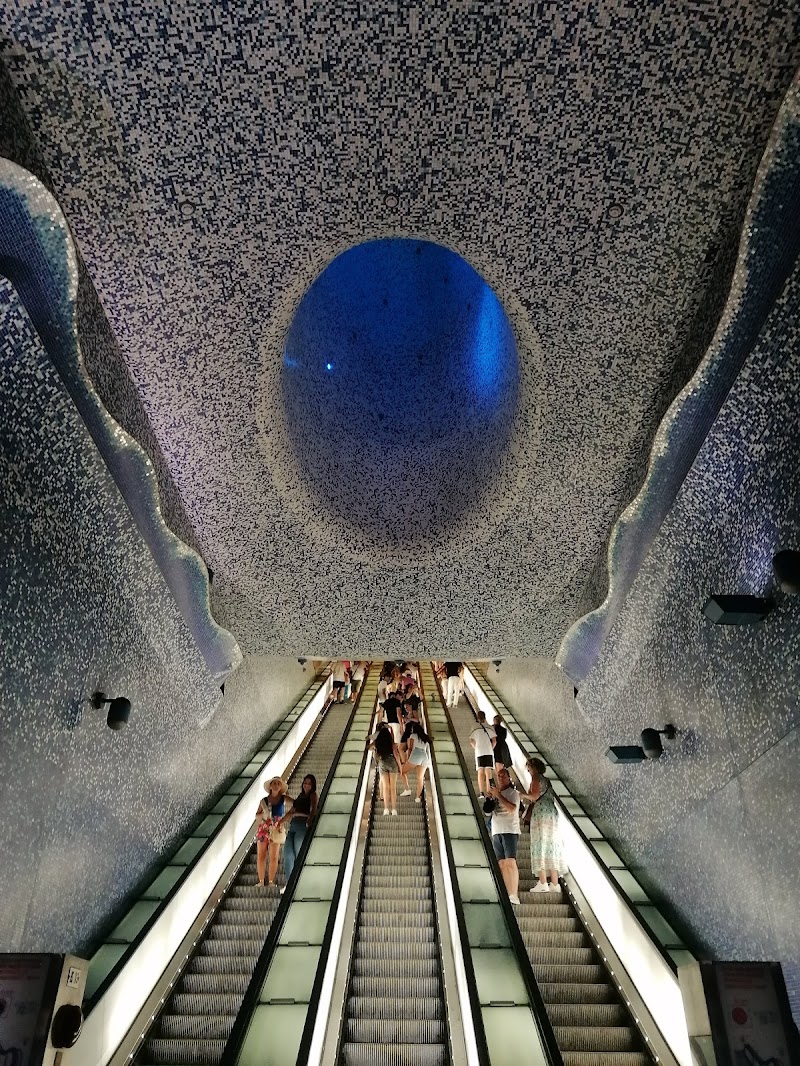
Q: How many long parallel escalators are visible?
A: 3